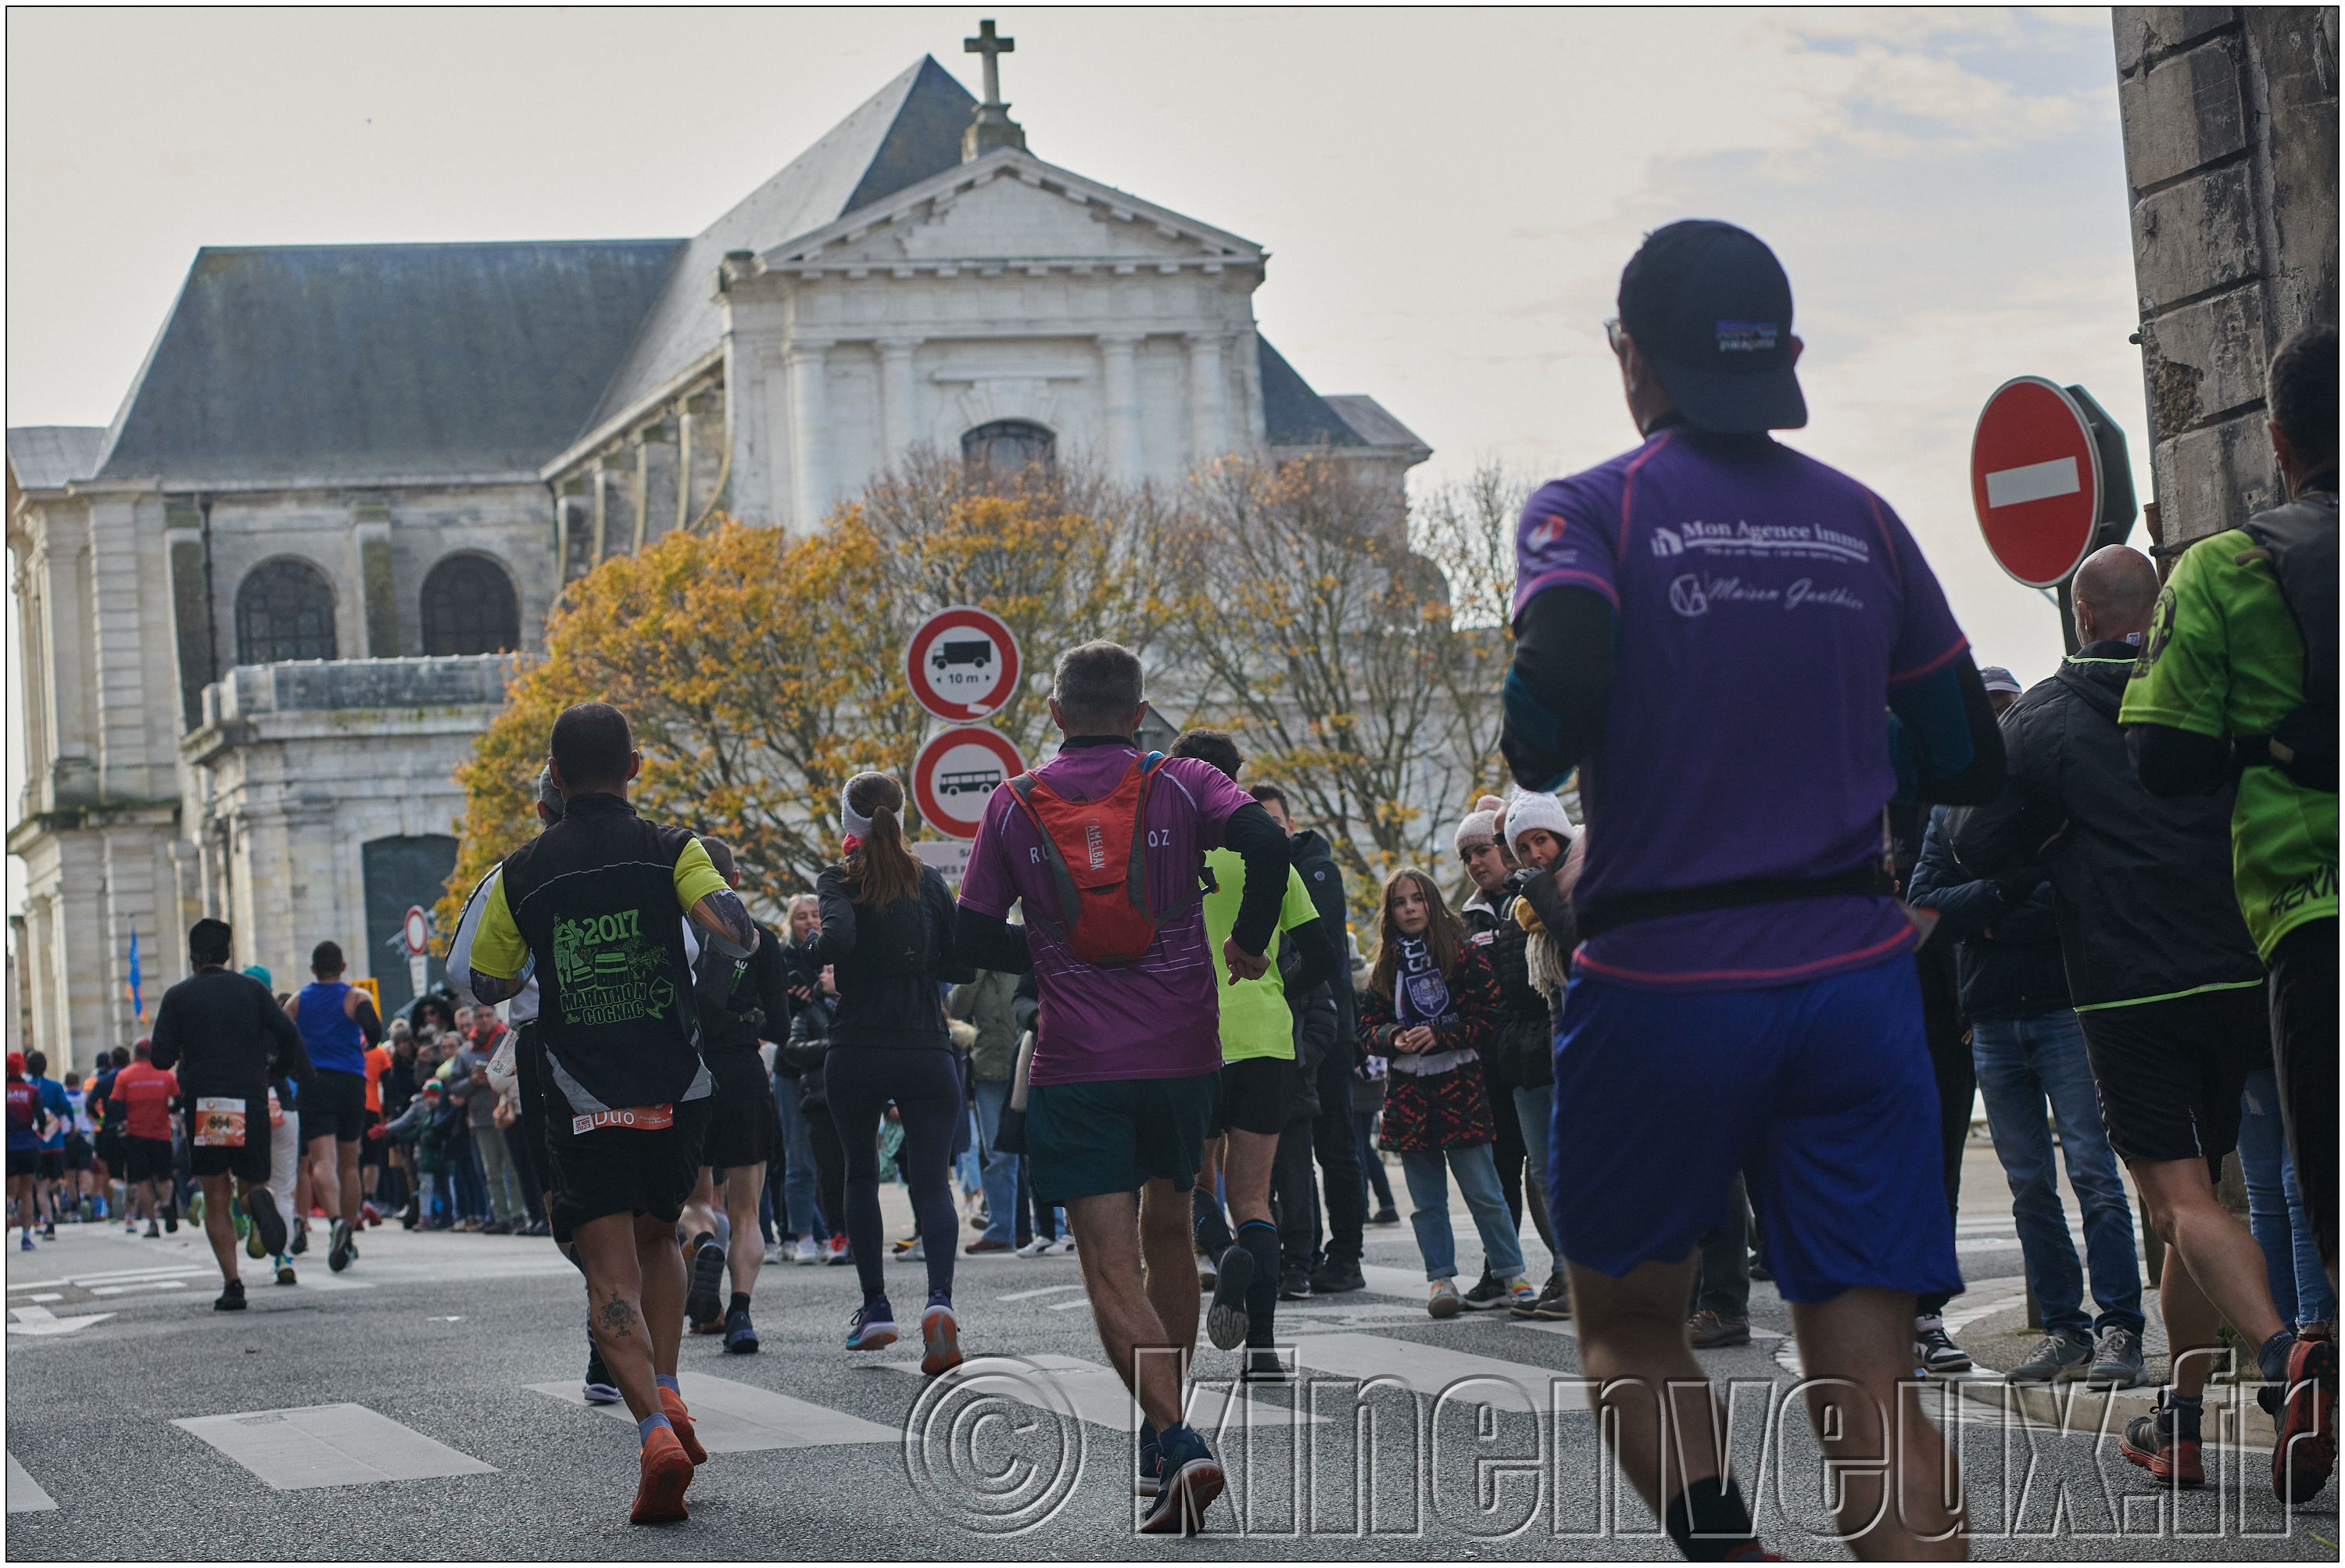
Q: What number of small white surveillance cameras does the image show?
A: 0